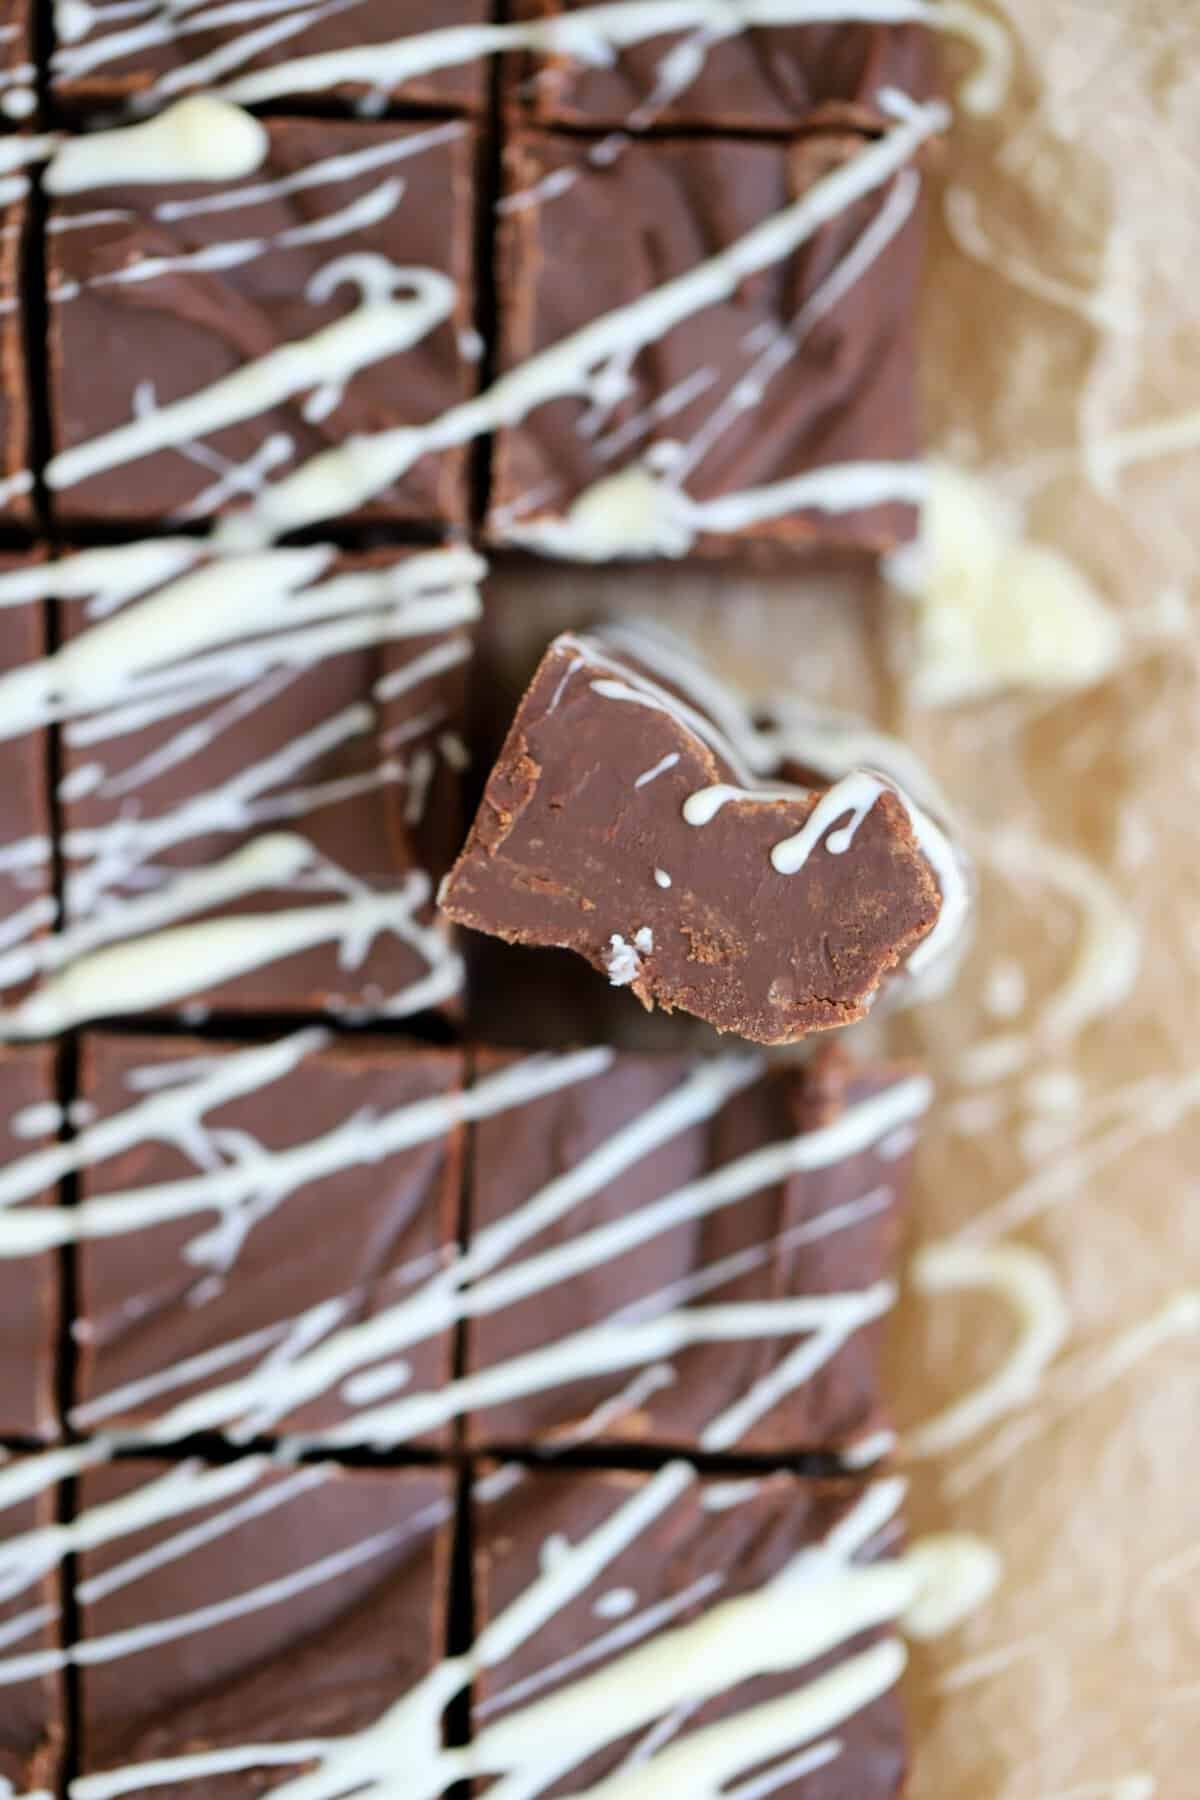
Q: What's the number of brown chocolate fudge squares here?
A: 15